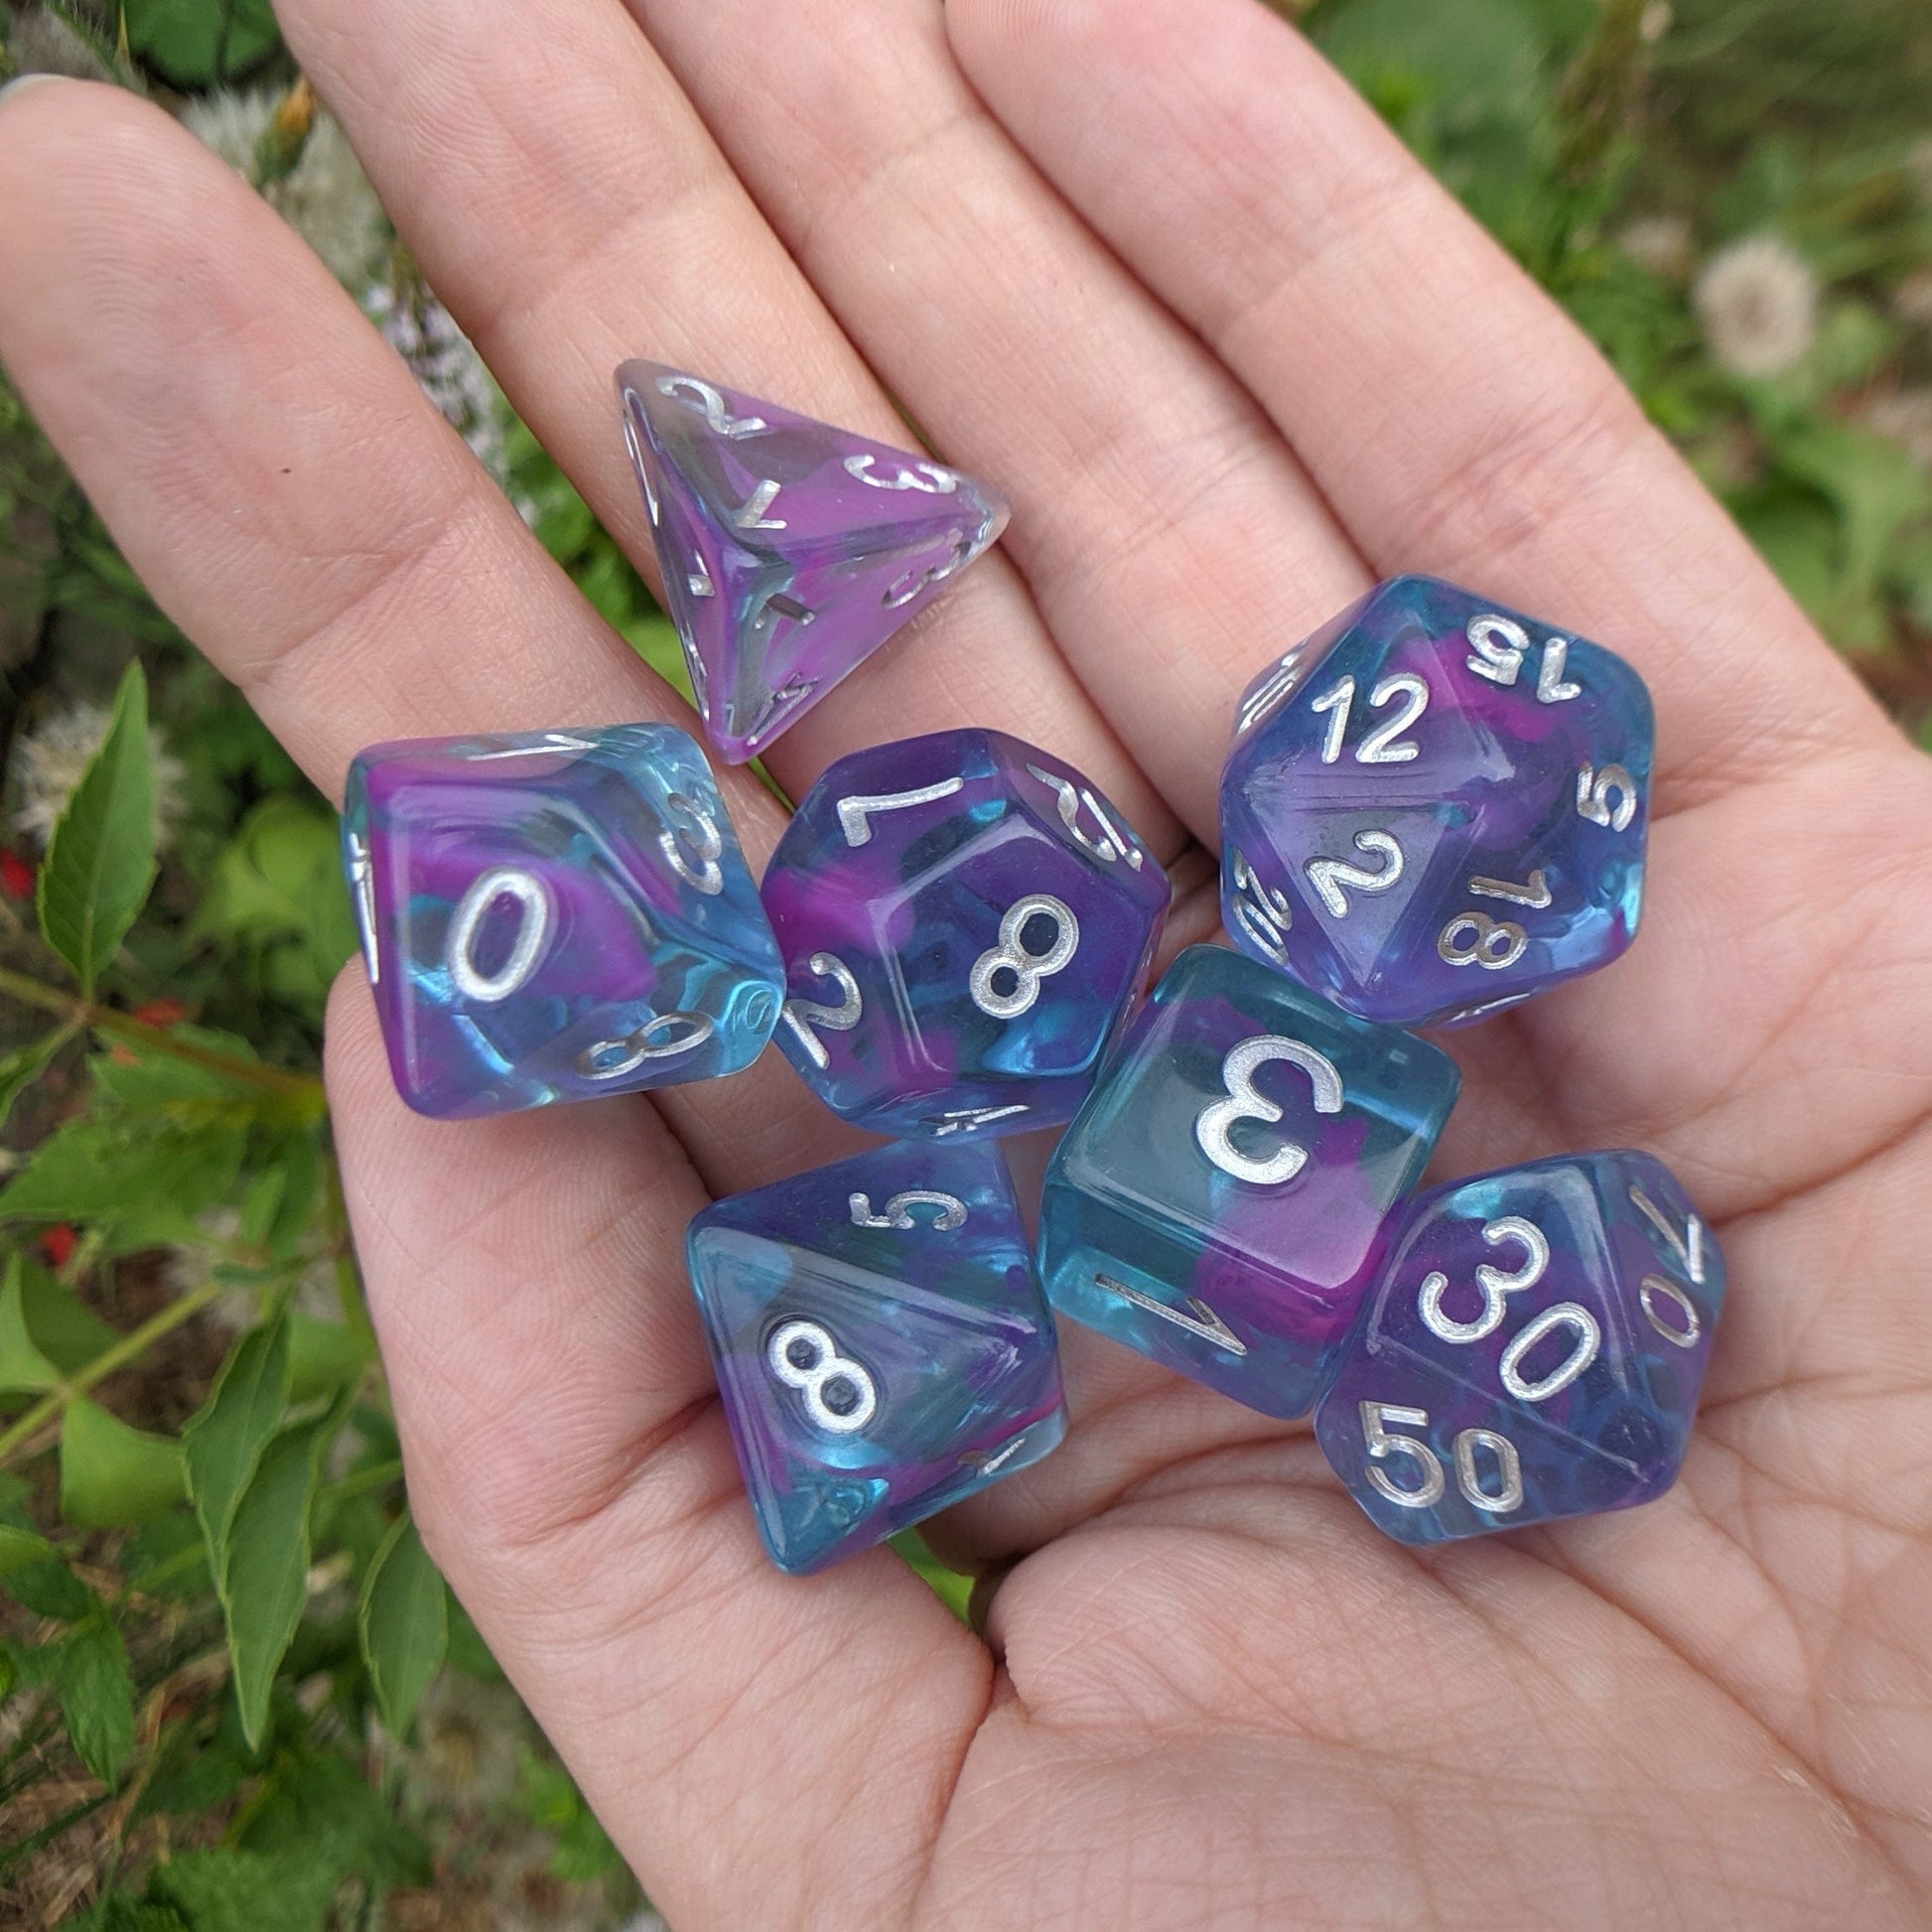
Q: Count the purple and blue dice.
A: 7